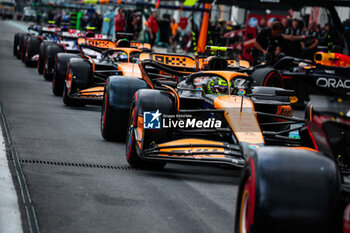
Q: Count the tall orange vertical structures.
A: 1